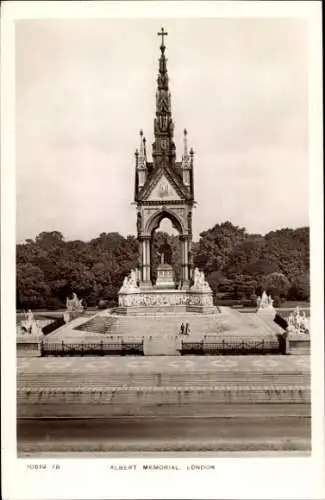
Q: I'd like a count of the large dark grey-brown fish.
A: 0